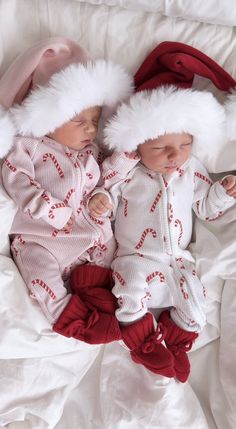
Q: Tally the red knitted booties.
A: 4